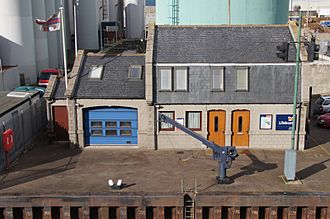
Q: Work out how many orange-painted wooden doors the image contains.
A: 2